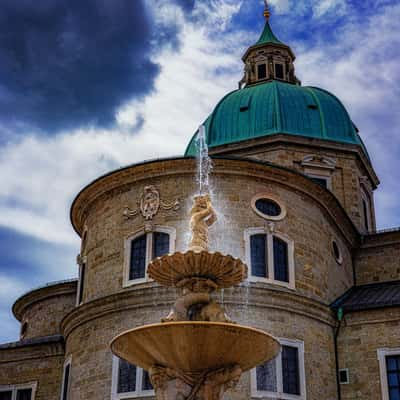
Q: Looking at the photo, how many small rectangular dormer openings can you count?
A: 2